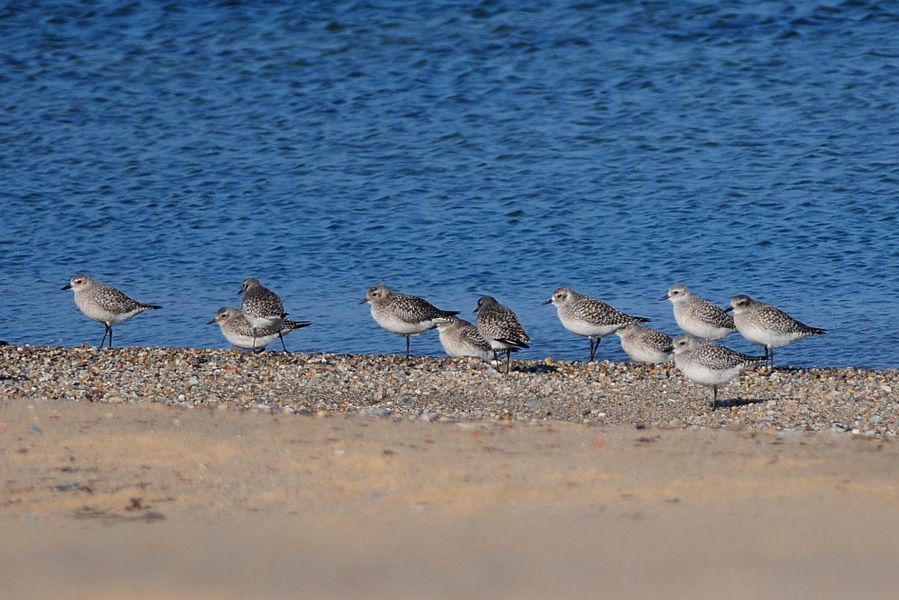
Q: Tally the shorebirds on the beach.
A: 11